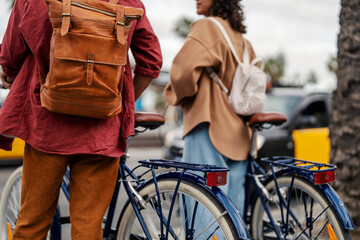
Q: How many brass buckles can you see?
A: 3